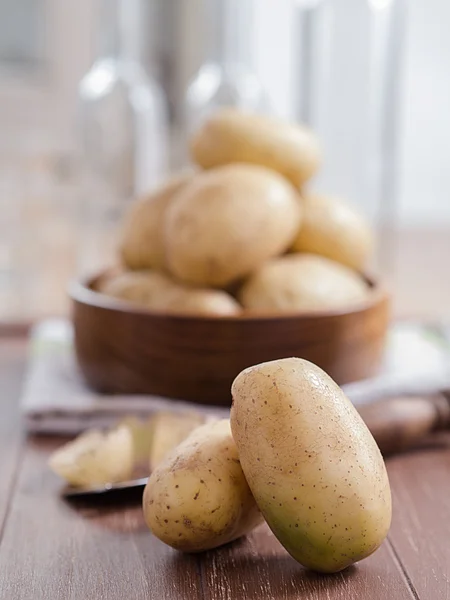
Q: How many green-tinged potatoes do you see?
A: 1